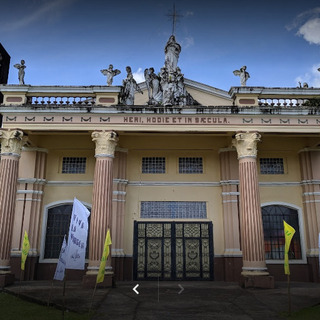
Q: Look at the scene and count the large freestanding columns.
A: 3